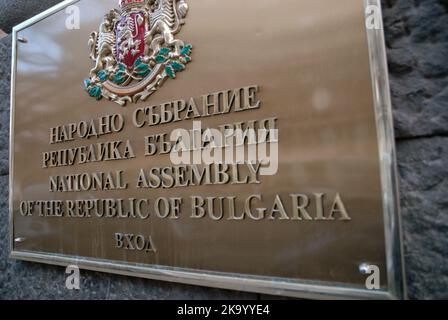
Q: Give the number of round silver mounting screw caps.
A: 3